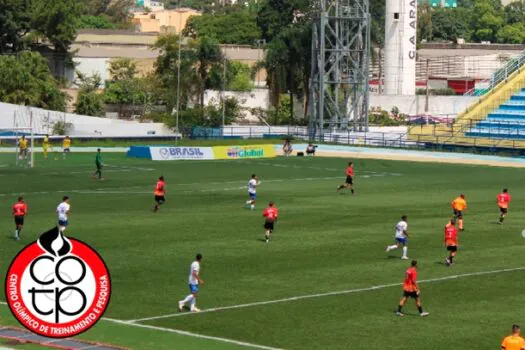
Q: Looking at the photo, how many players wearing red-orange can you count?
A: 7